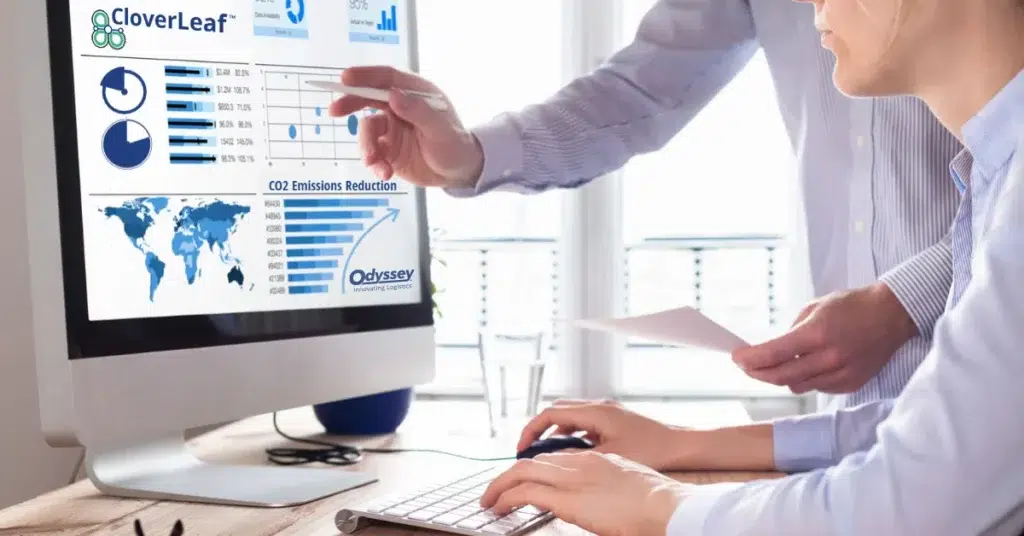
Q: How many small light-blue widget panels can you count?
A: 2